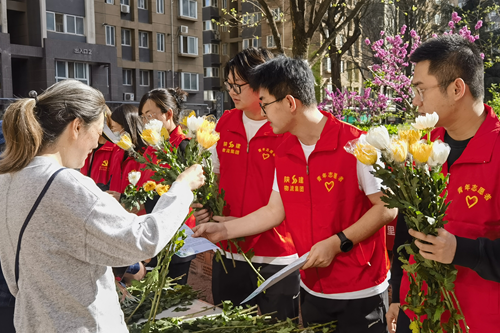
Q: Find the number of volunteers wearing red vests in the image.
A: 6